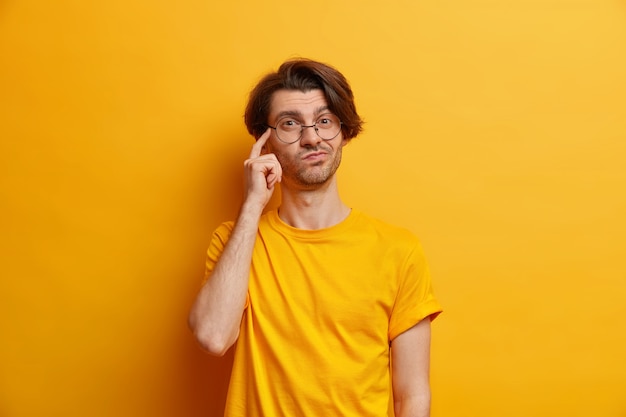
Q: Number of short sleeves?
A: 2